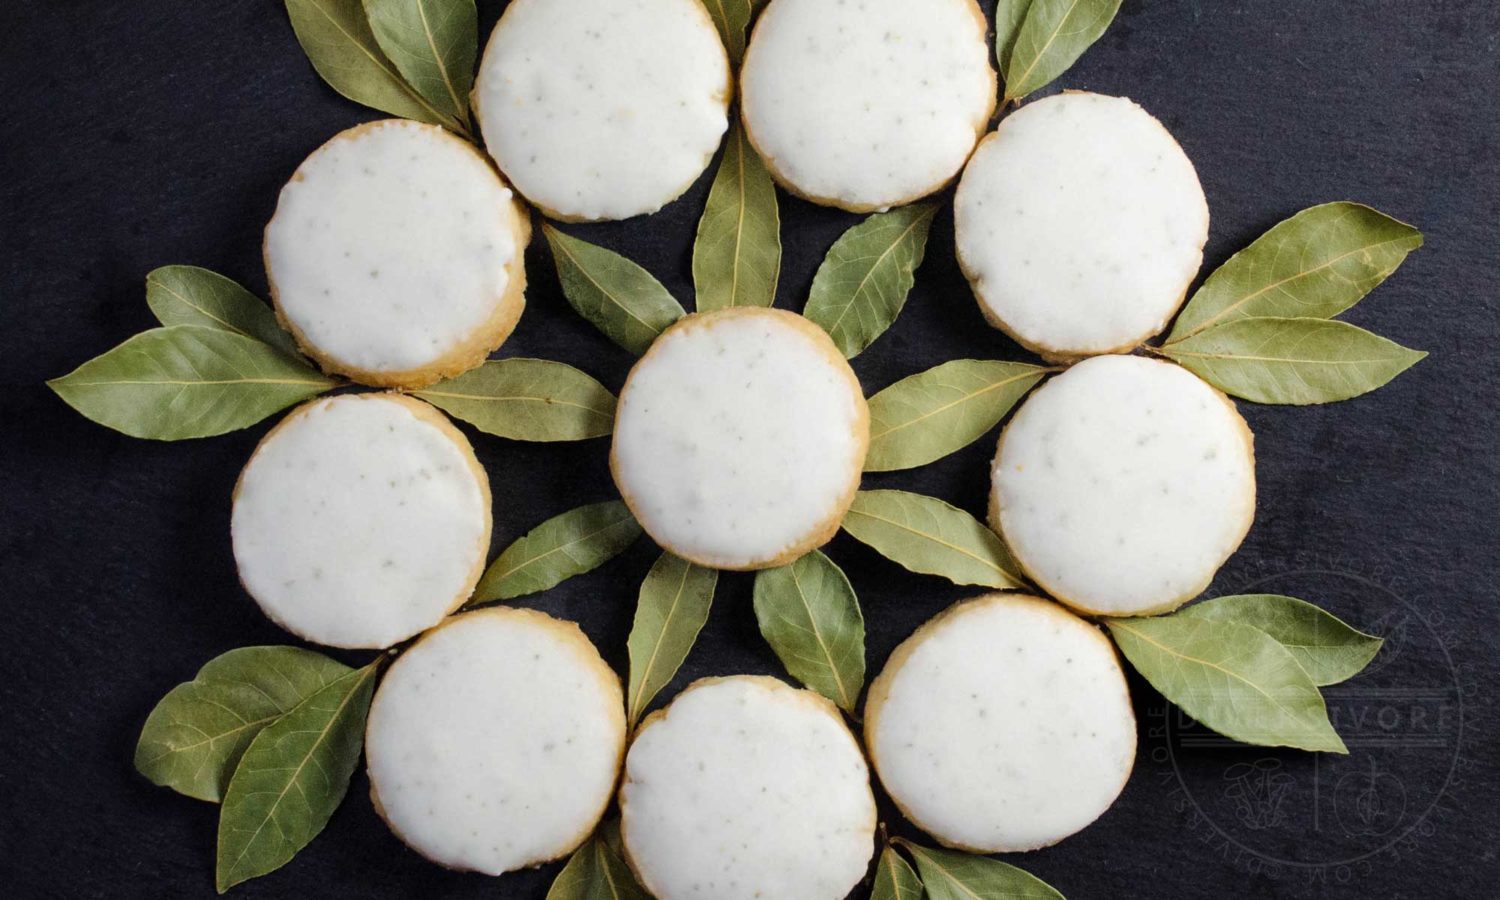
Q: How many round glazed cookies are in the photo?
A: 10